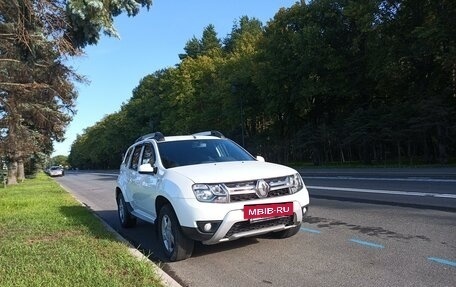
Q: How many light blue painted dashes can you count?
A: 3